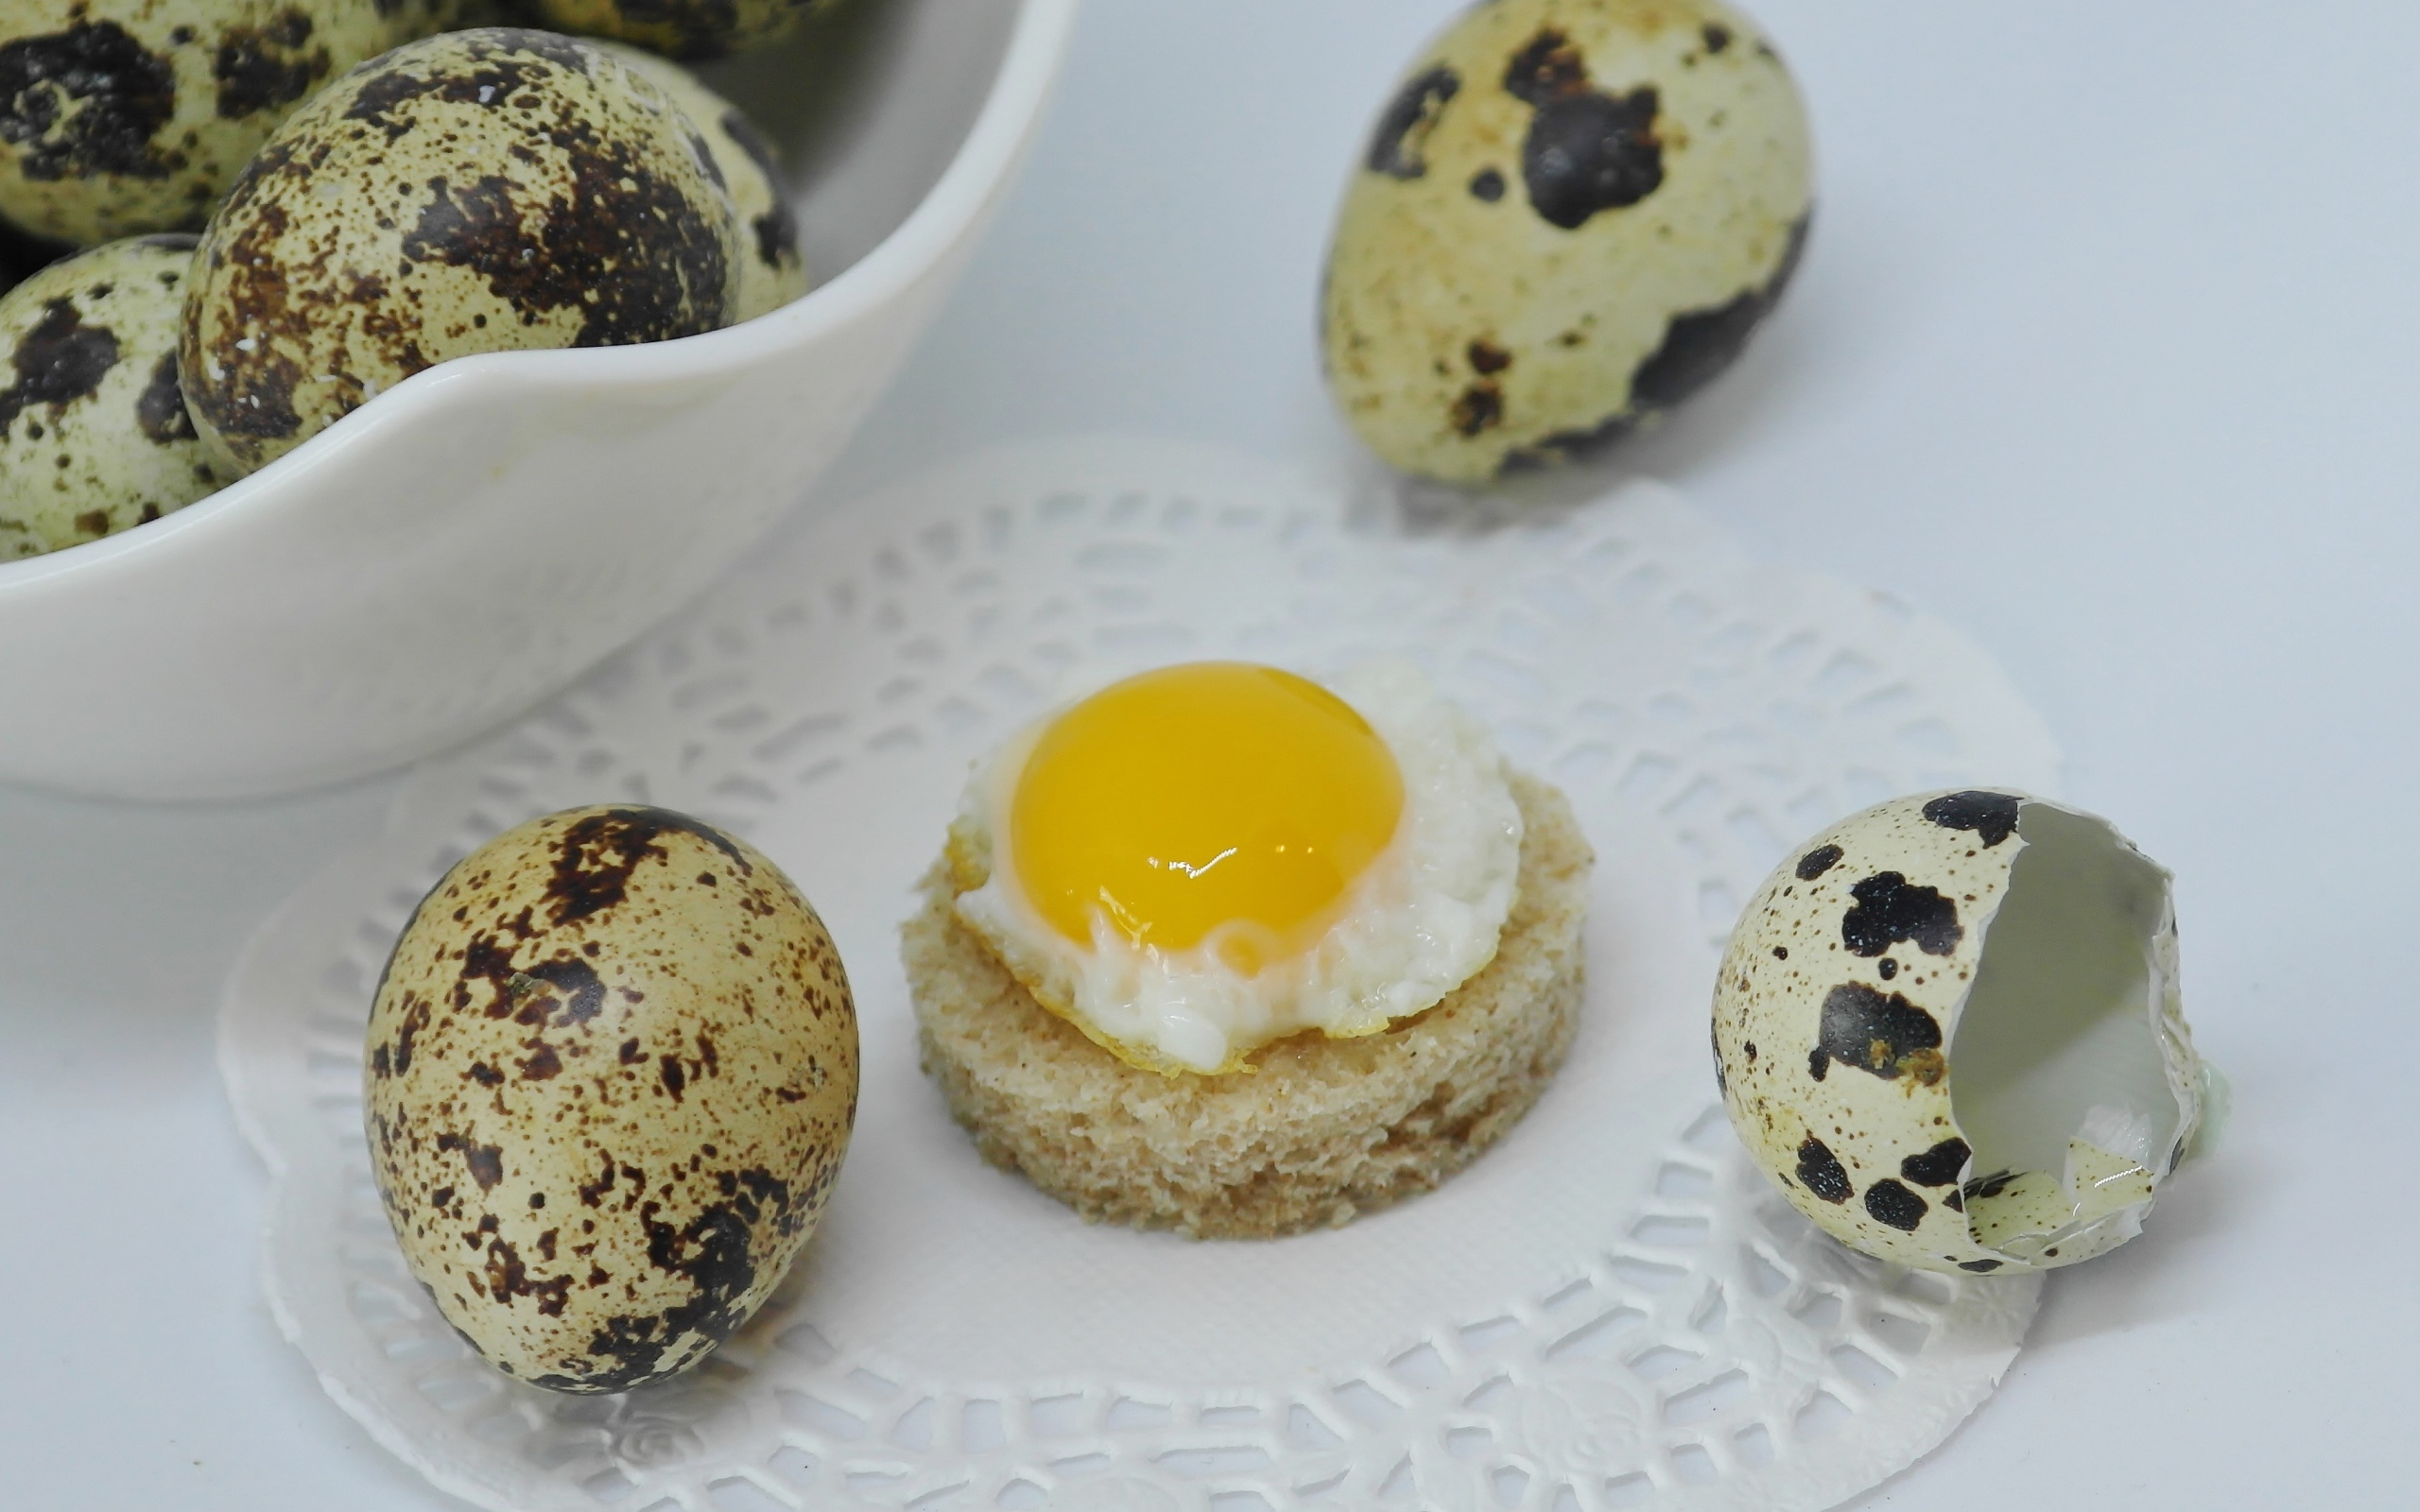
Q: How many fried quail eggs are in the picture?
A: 1